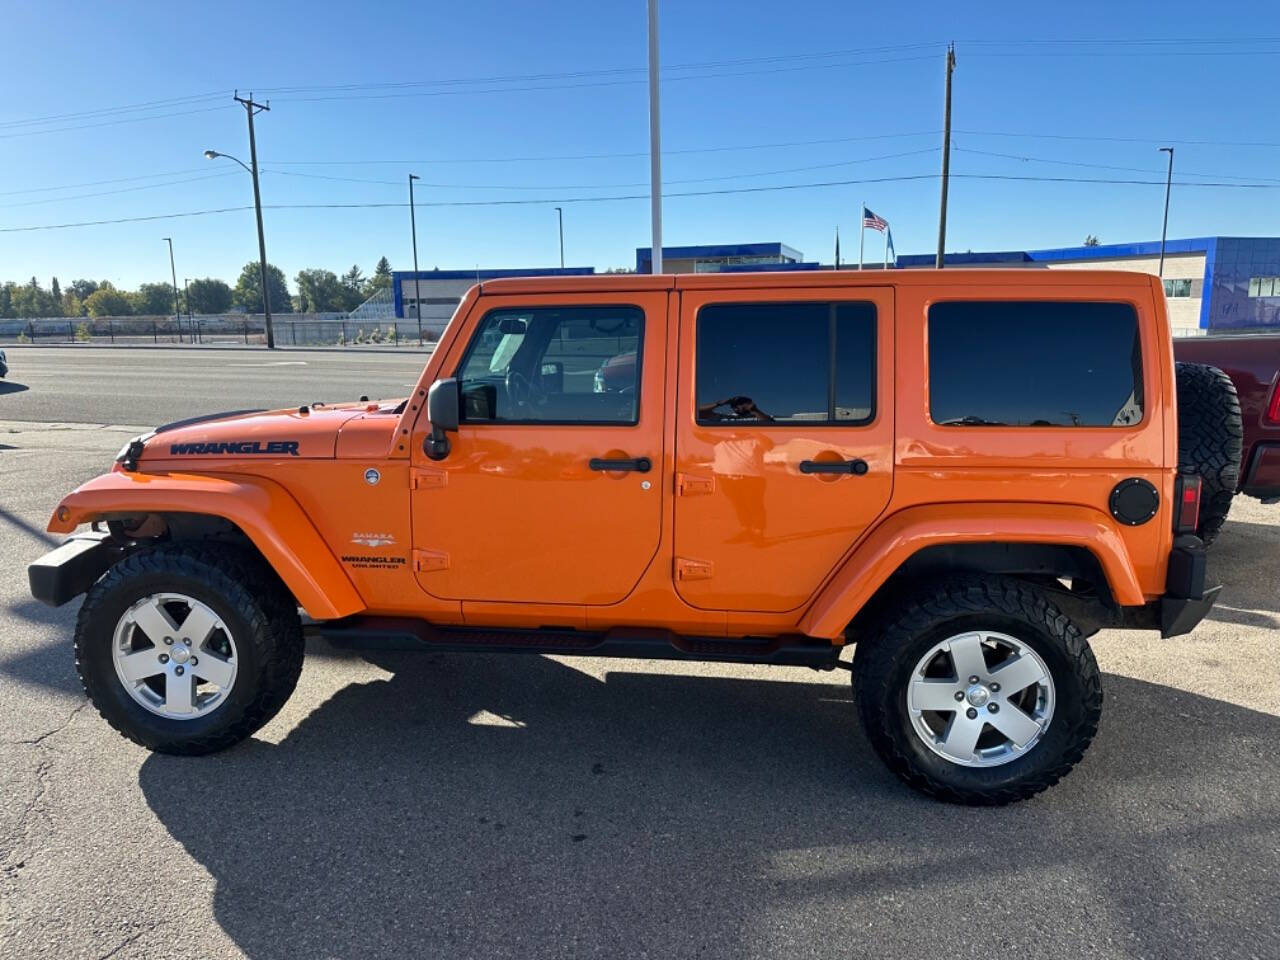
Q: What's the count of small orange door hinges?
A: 4